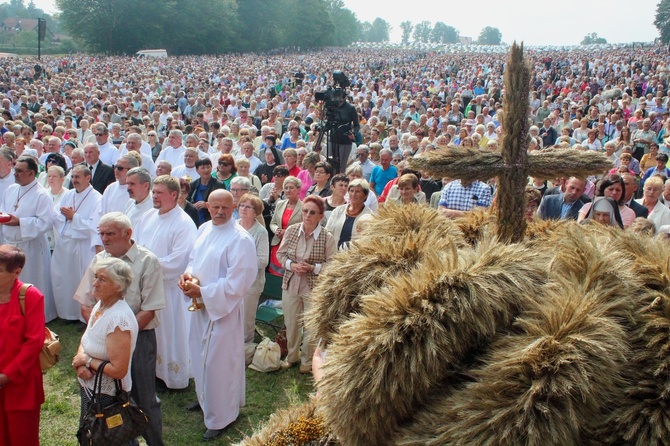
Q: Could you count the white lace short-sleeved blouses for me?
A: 1